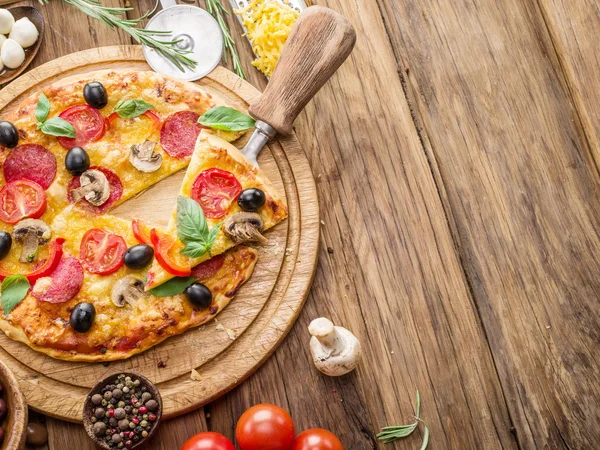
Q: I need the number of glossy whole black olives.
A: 8